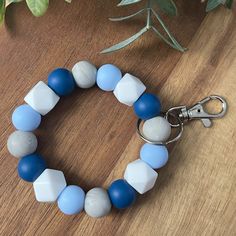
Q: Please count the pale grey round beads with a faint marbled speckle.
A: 4